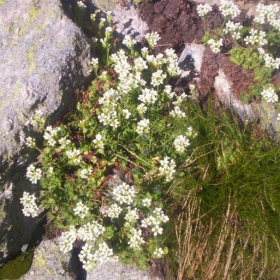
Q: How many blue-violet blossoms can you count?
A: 5